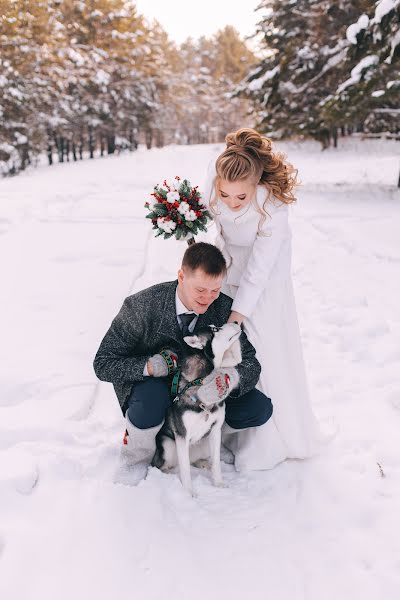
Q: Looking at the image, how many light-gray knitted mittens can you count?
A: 2